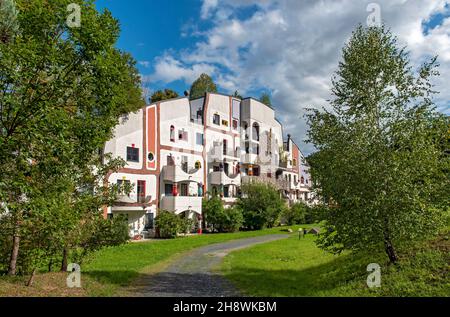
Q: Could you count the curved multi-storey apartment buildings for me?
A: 1